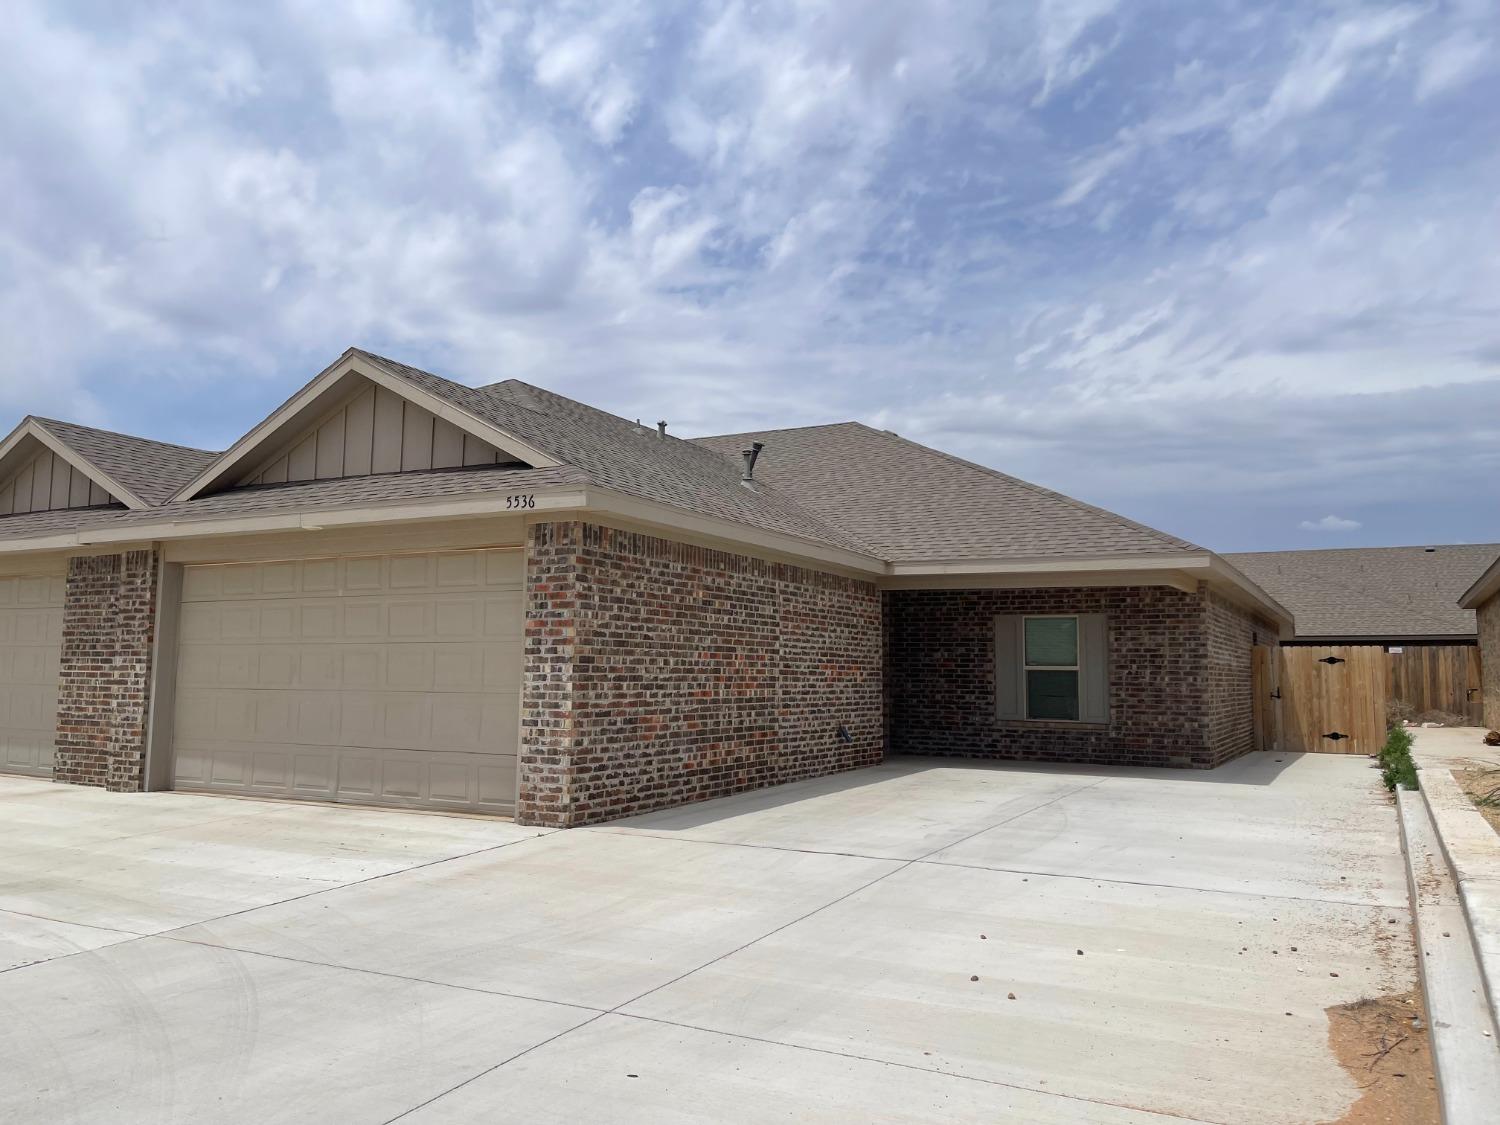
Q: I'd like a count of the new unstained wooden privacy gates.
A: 1